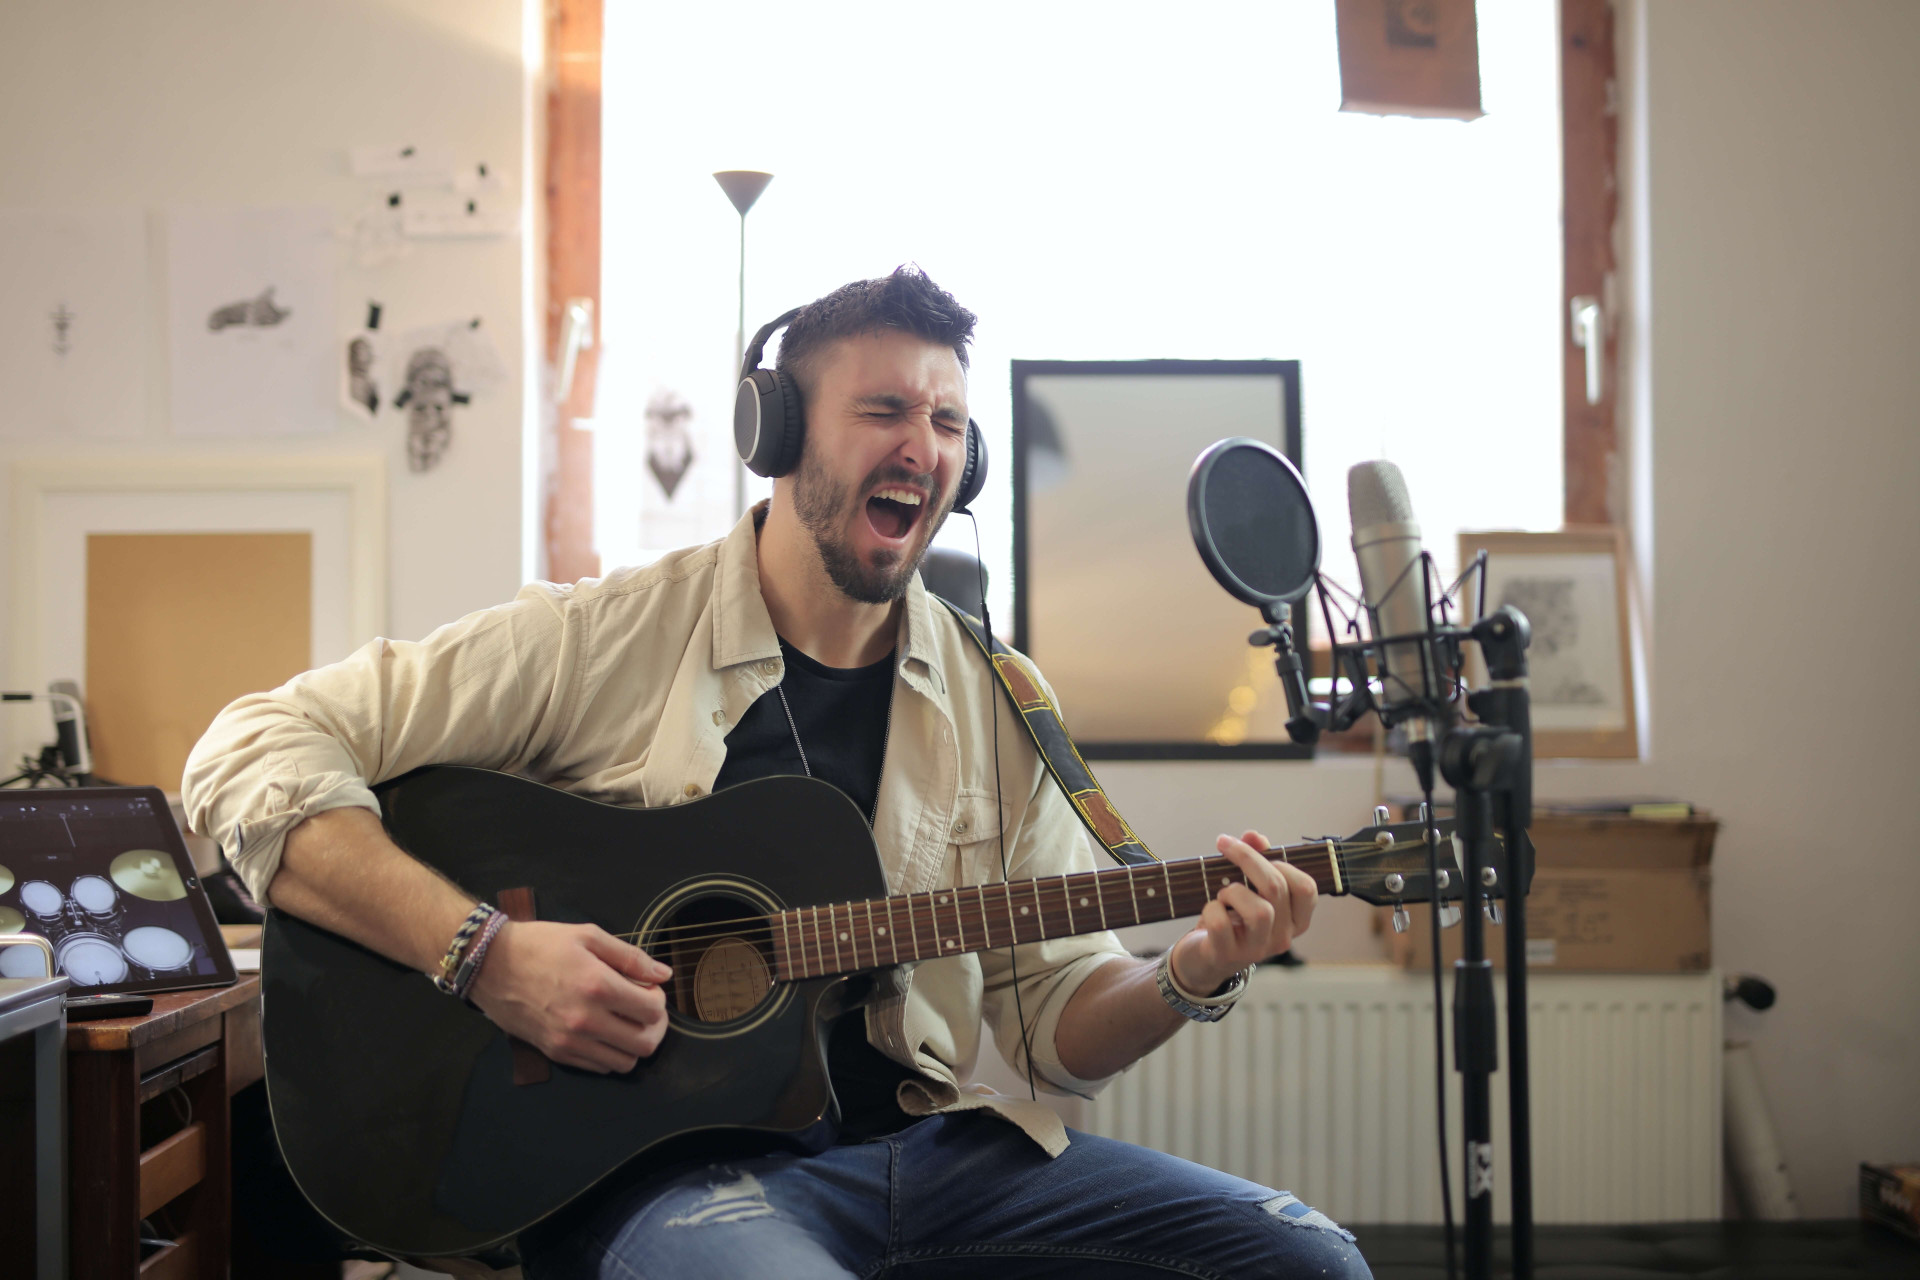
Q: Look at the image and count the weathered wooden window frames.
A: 2